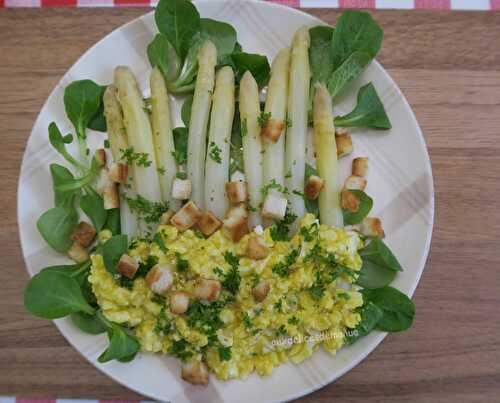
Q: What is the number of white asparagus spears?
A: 9